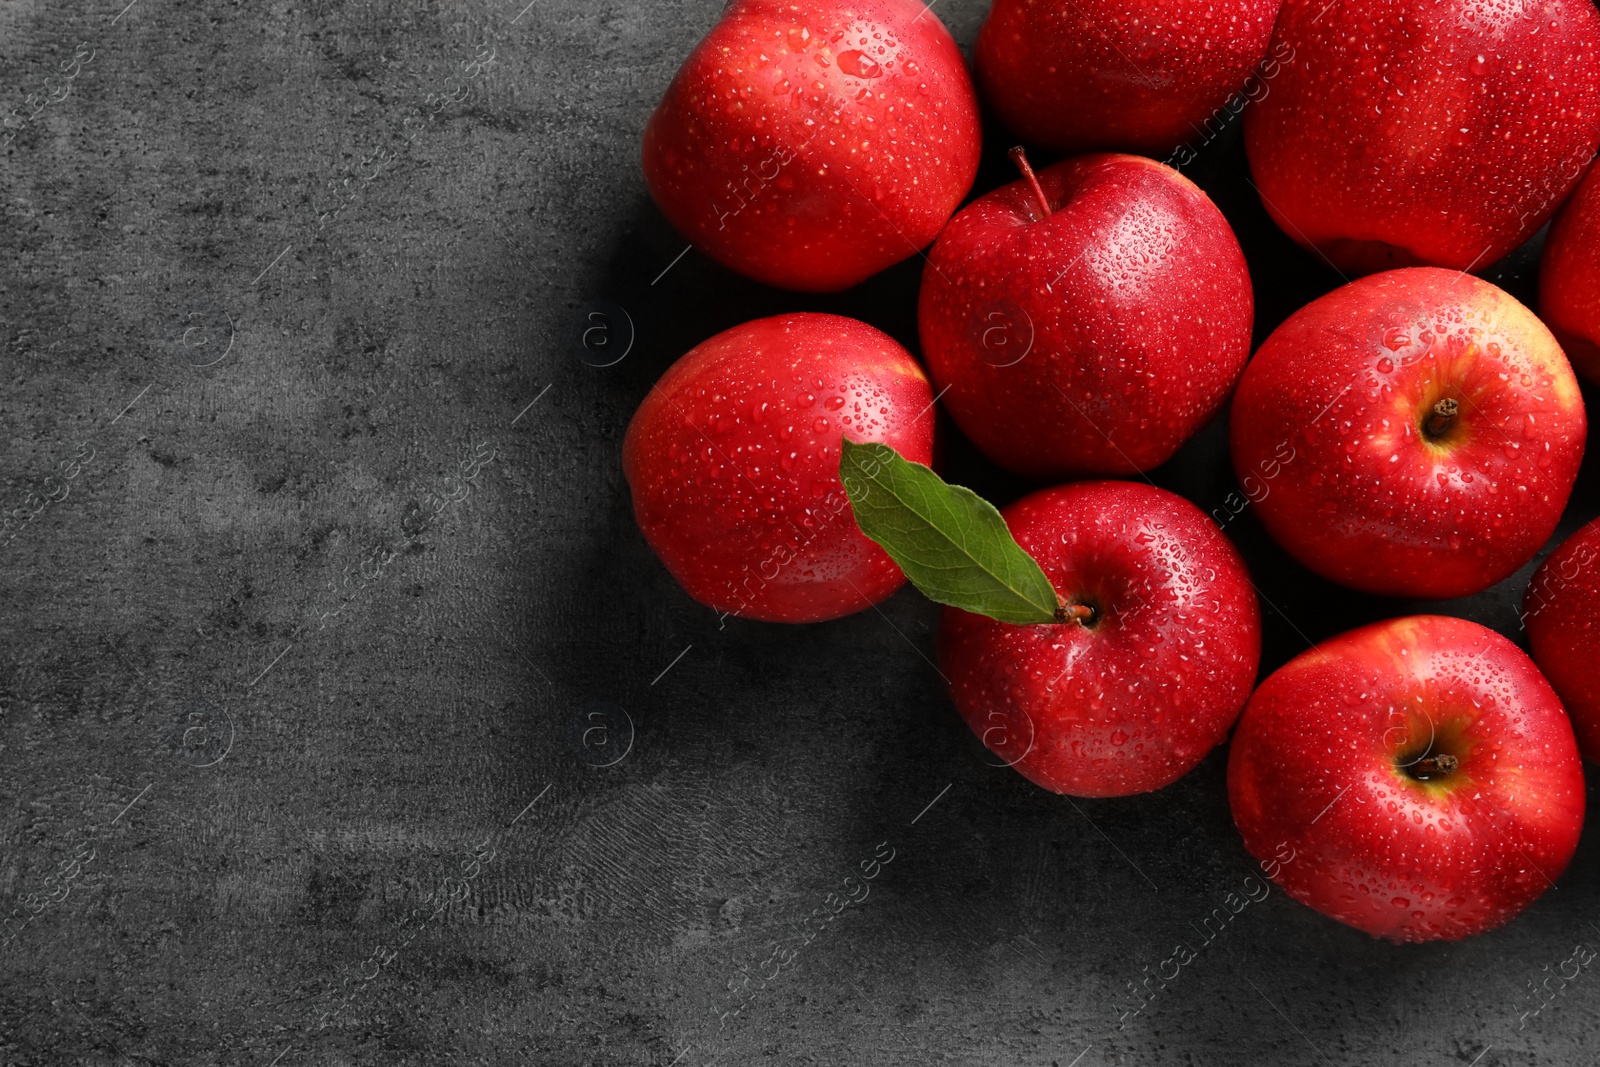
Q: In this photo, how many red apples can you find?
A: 10